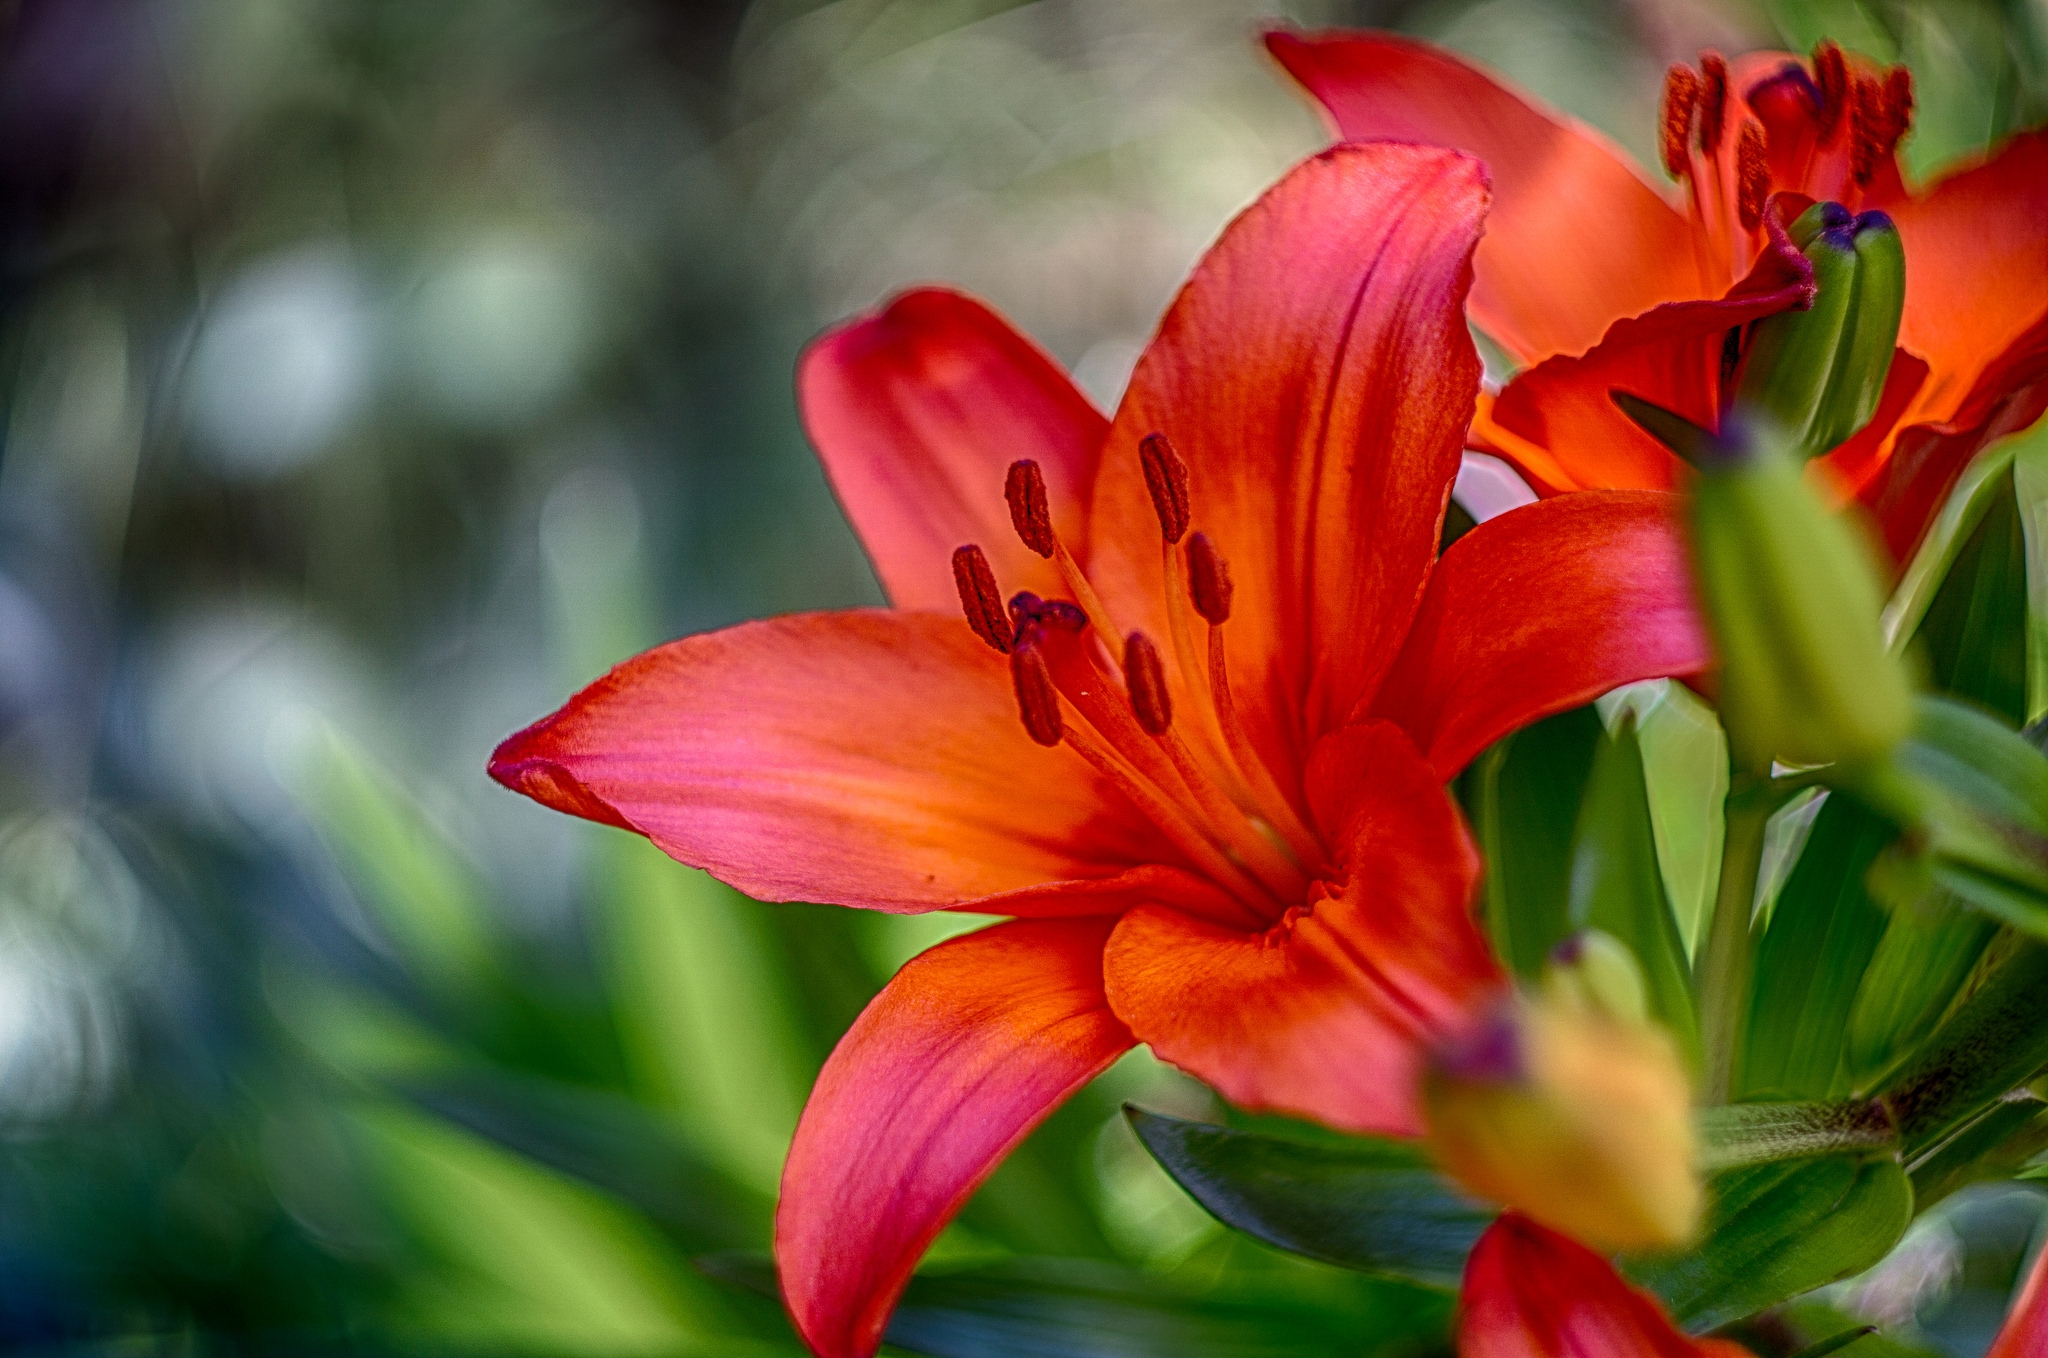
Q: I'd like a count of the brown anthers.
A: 12